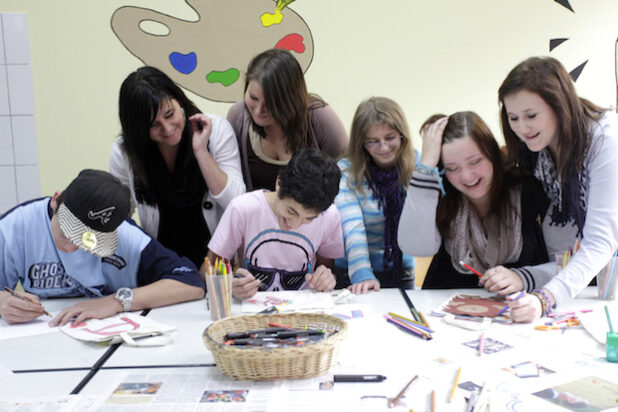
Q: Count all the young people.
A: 7